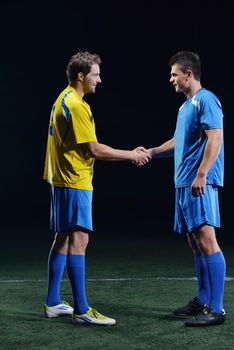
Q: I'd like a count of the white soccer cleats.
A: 2